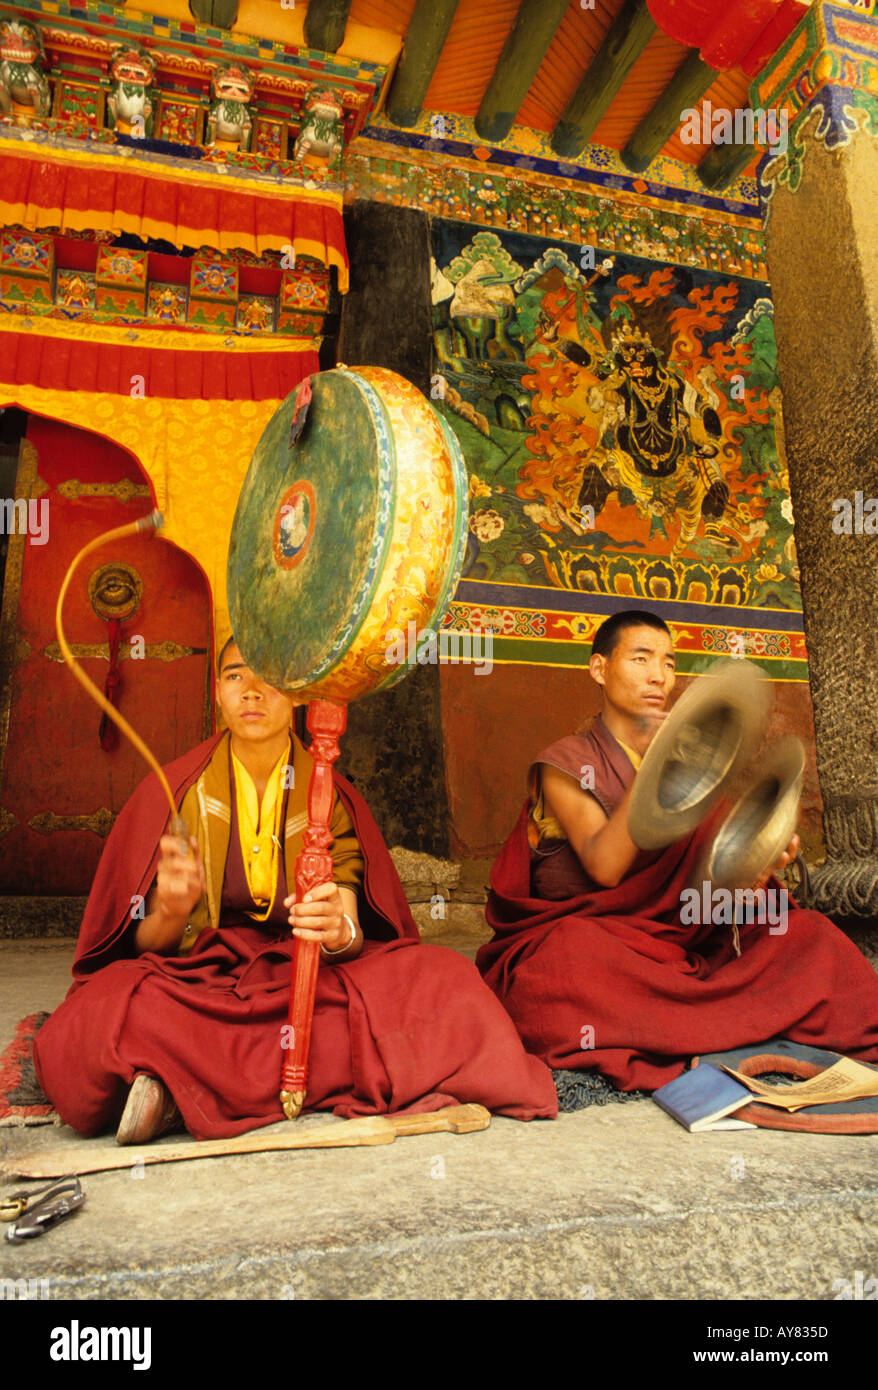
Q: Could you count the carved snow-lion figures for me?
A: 4